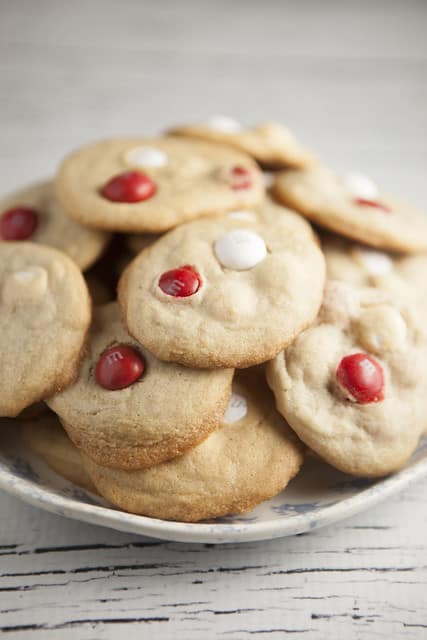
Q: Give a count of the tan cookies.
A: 11